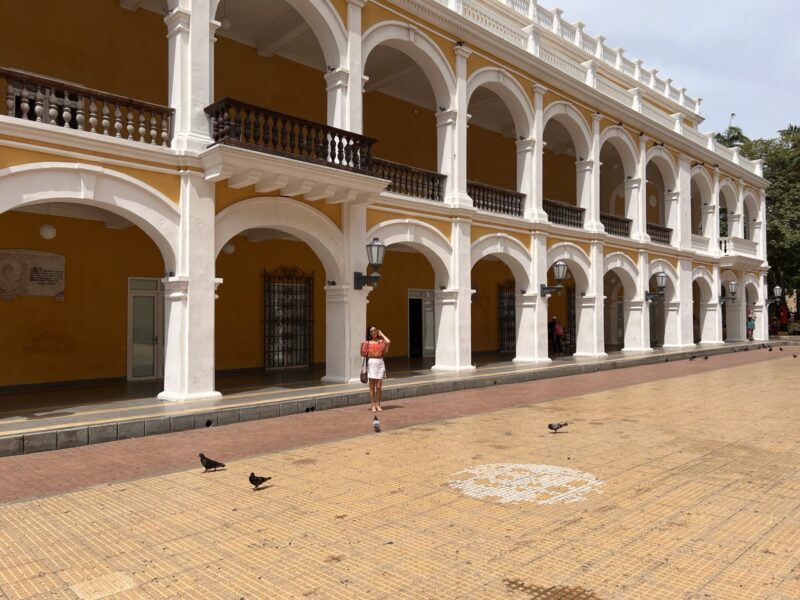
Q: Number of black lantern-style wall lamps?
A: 5